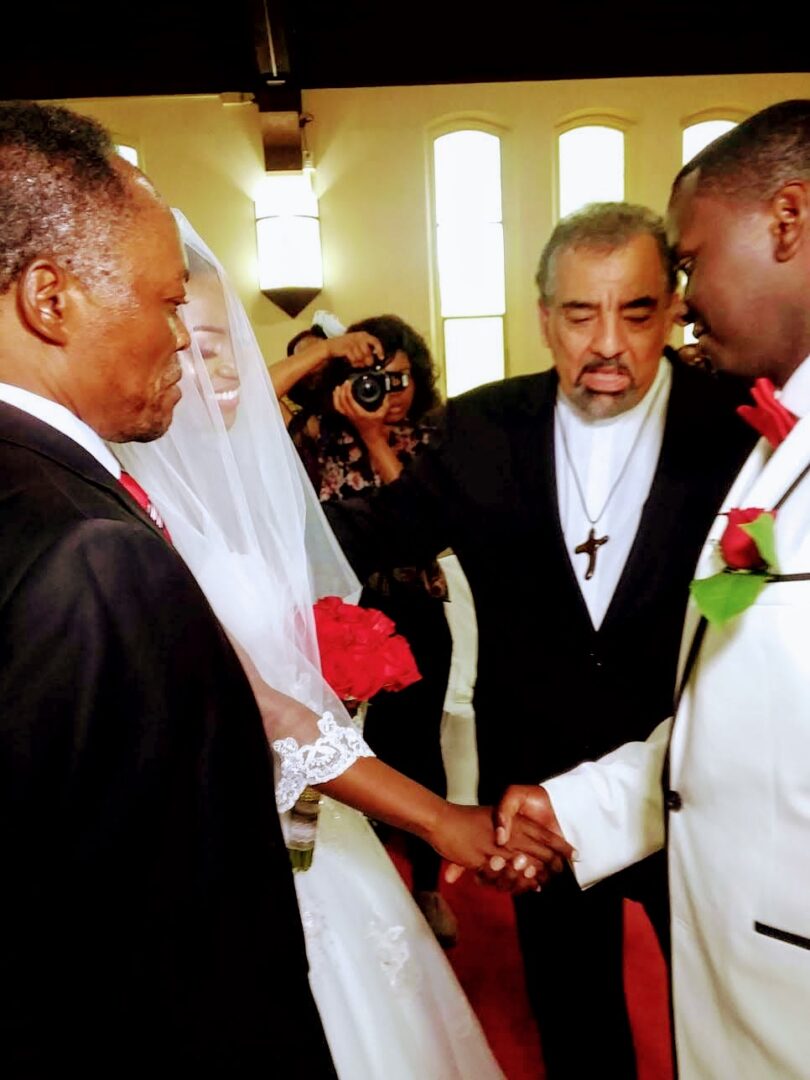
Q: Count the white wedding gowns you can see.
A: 1